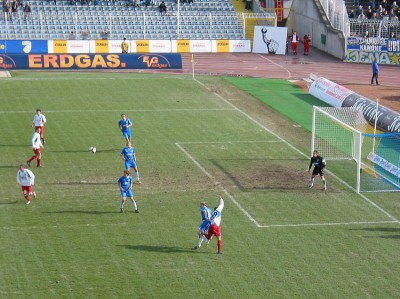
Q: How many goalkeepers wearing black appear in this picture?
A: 1